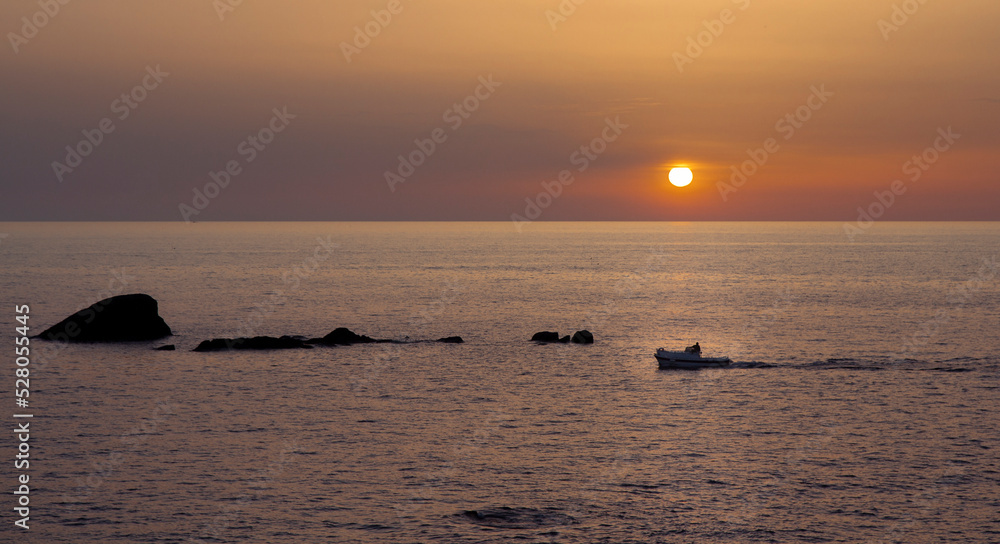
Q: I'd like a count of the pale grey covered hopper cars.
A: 0